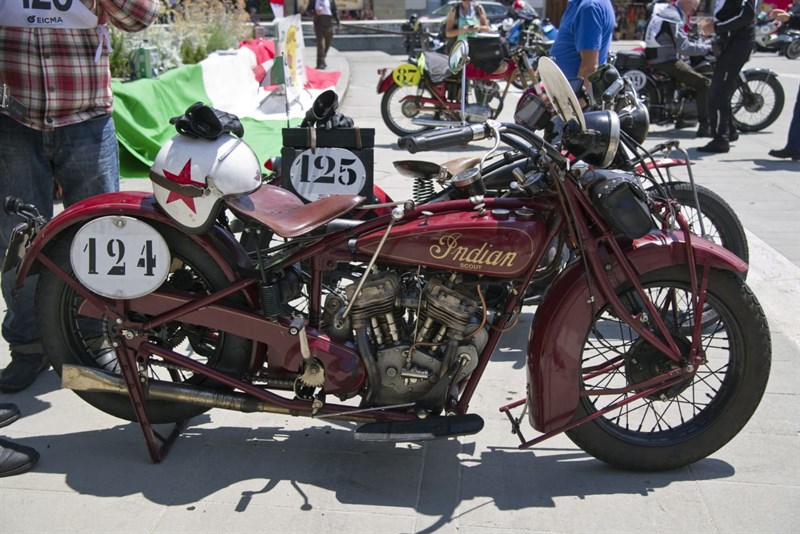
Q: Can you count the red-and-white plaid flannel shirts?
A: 1